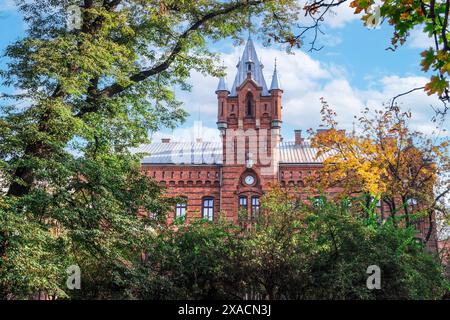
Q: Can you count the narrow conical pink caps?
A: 0